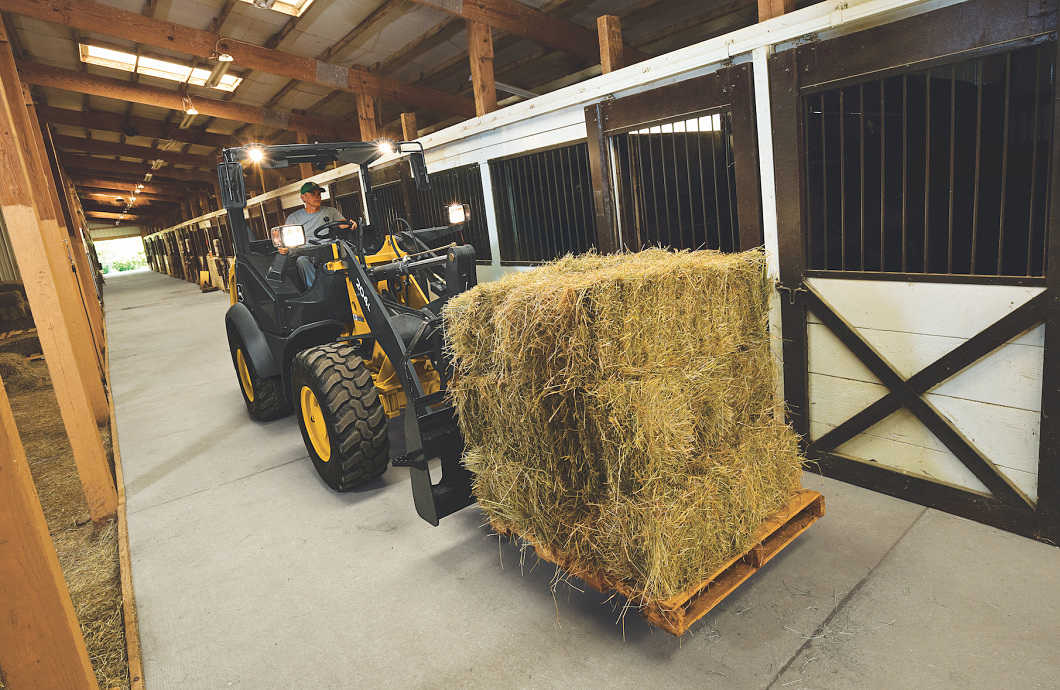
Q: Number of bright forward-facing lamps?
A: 4